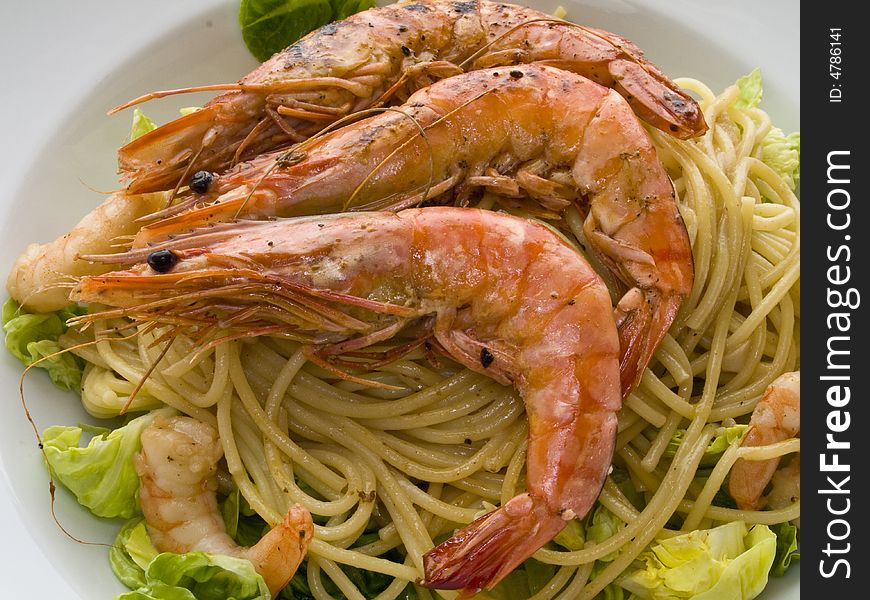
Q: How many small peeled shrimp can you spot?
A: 3